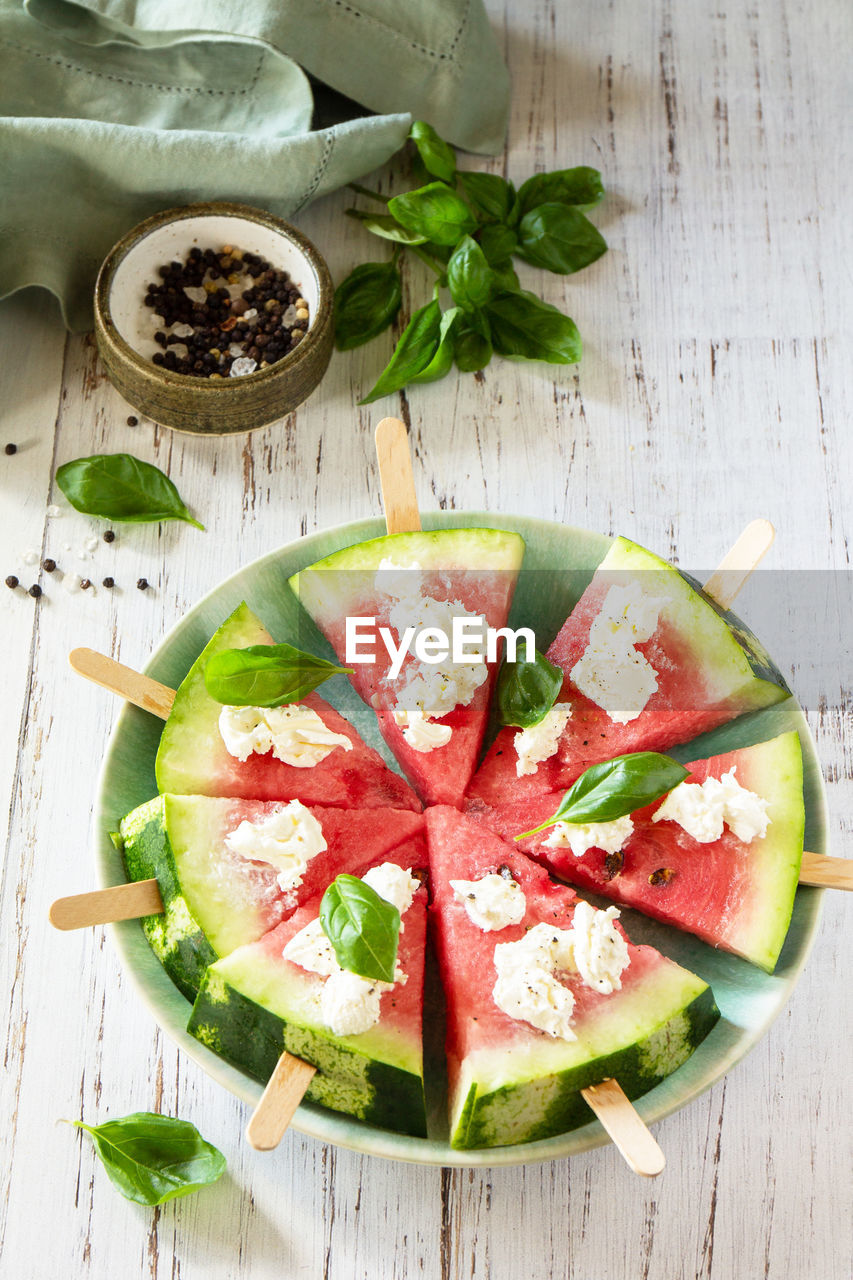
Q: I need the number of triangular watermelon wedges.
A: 7